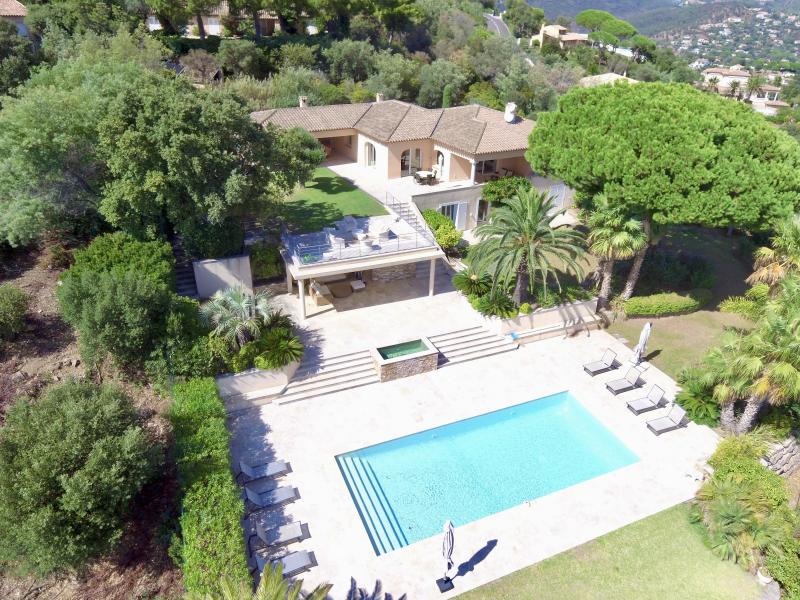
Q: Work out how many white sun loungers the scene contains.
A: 8